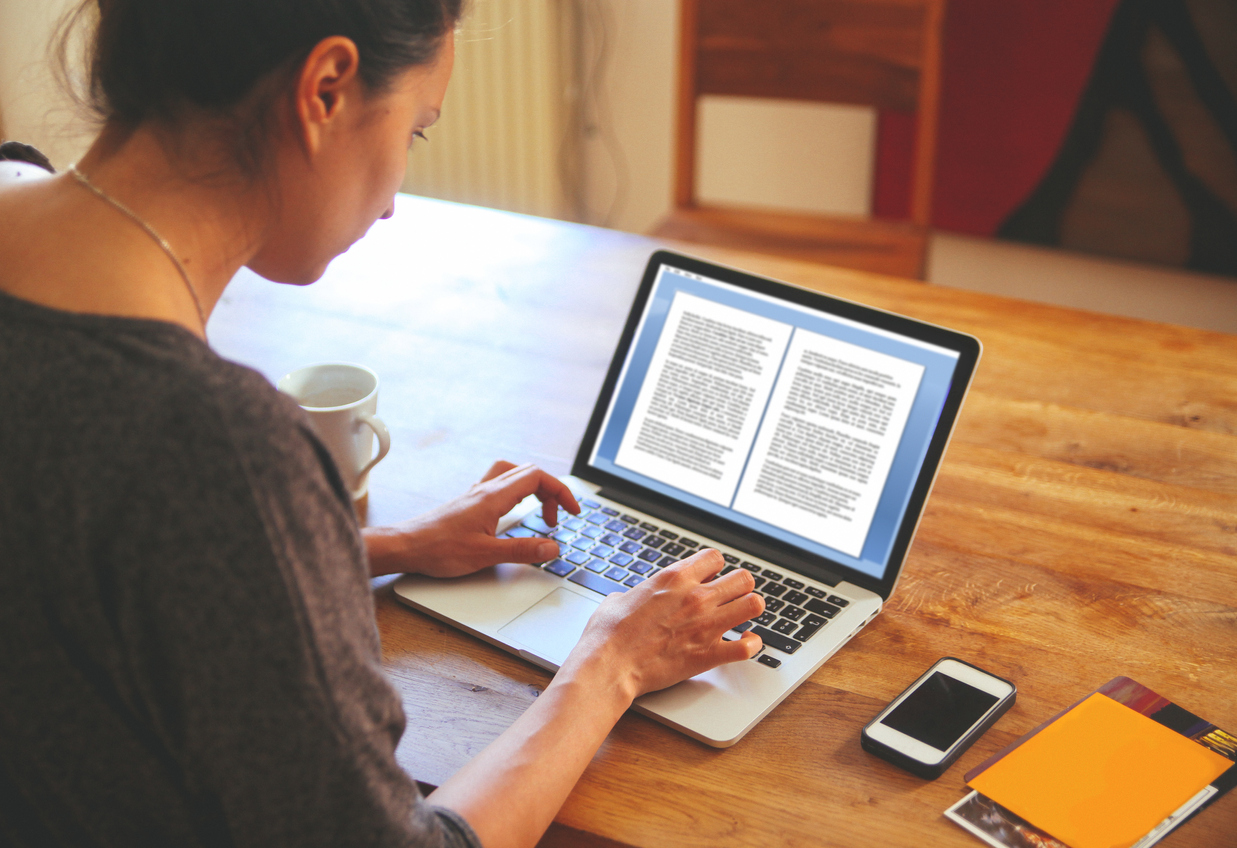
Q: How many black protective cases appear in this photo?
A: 1